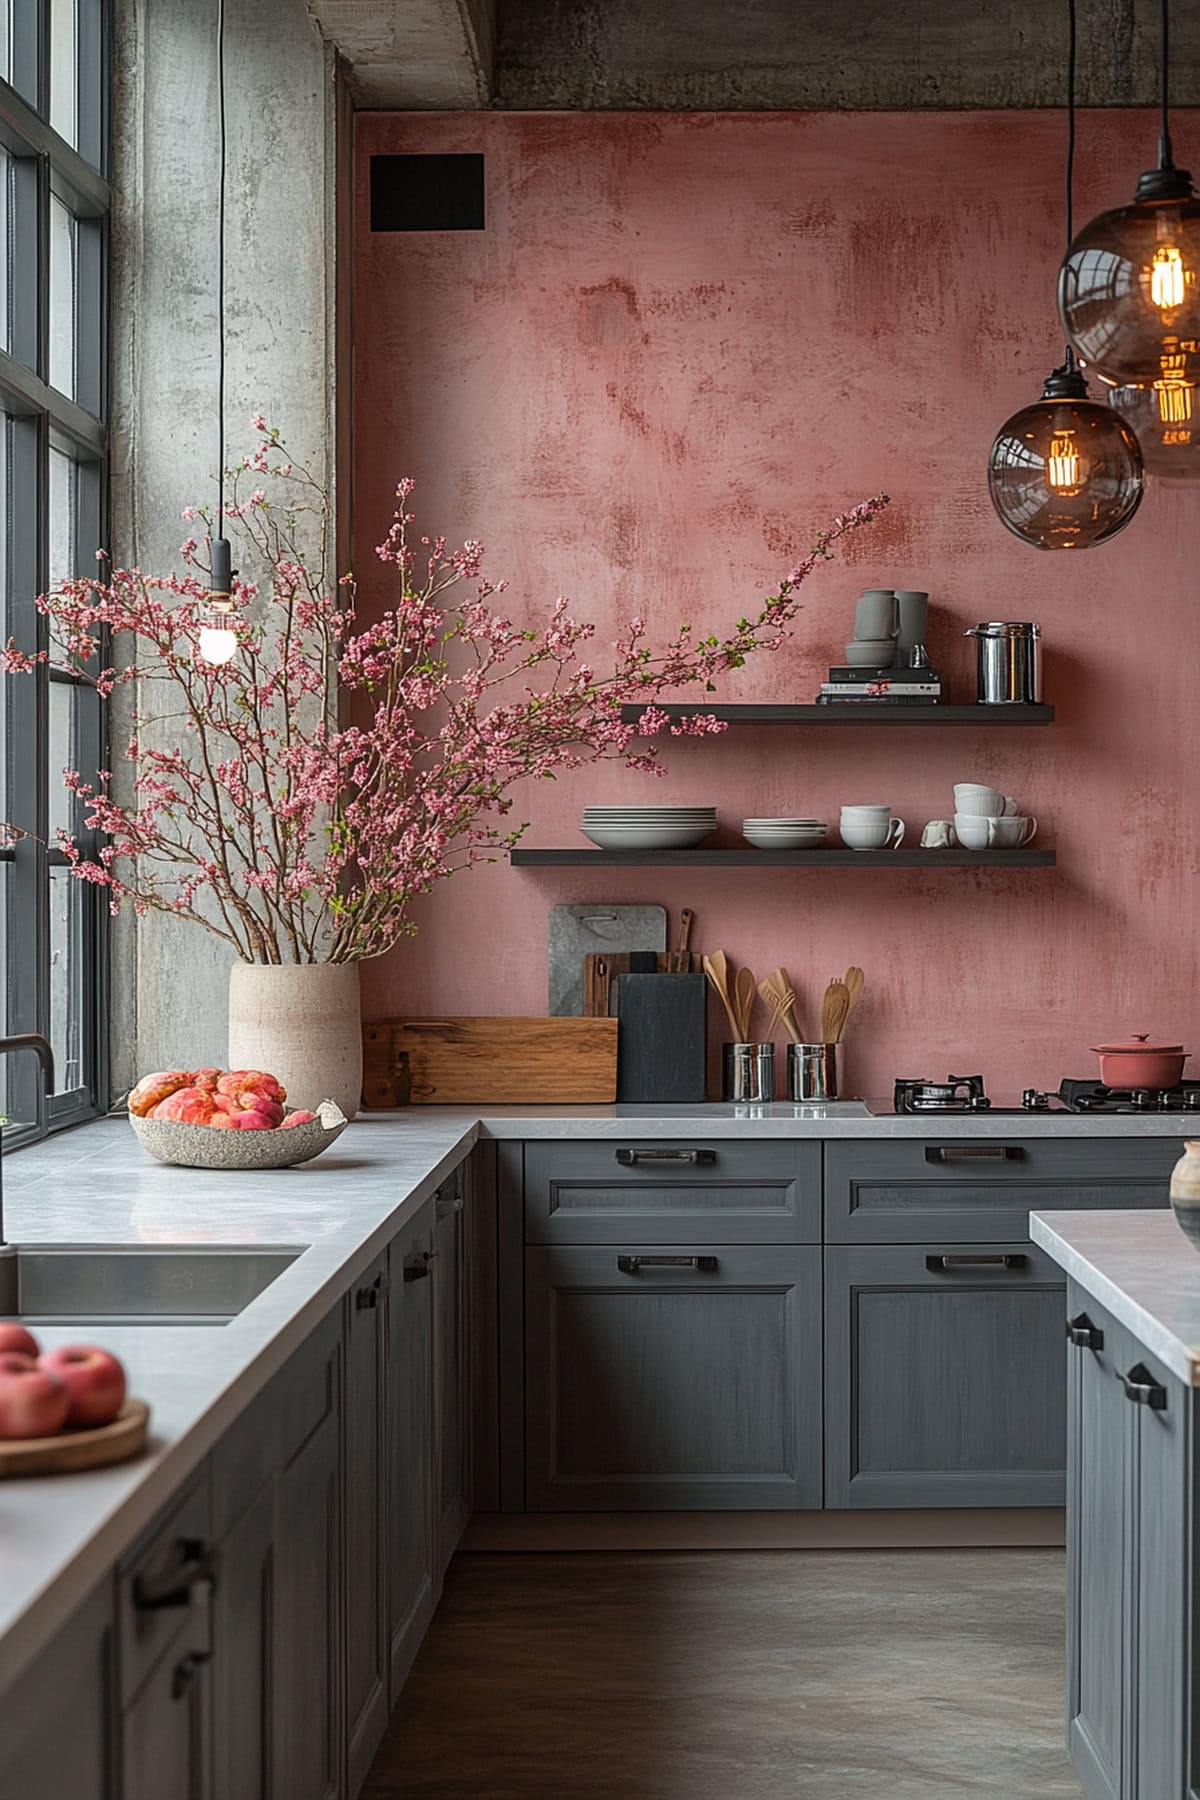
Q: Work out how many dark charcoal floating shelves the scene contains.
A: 2